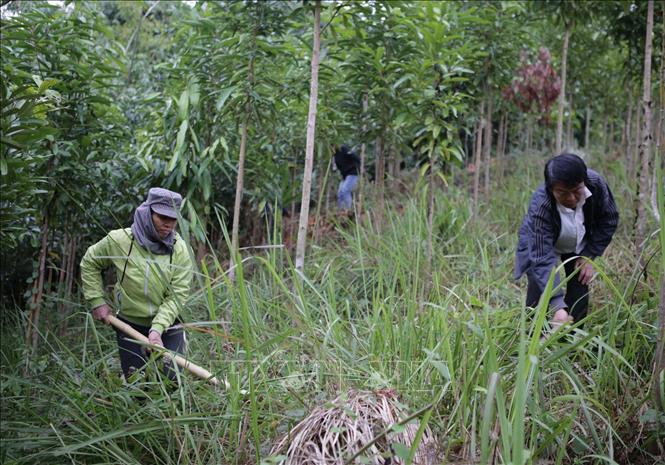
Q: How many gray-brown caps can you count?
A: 1